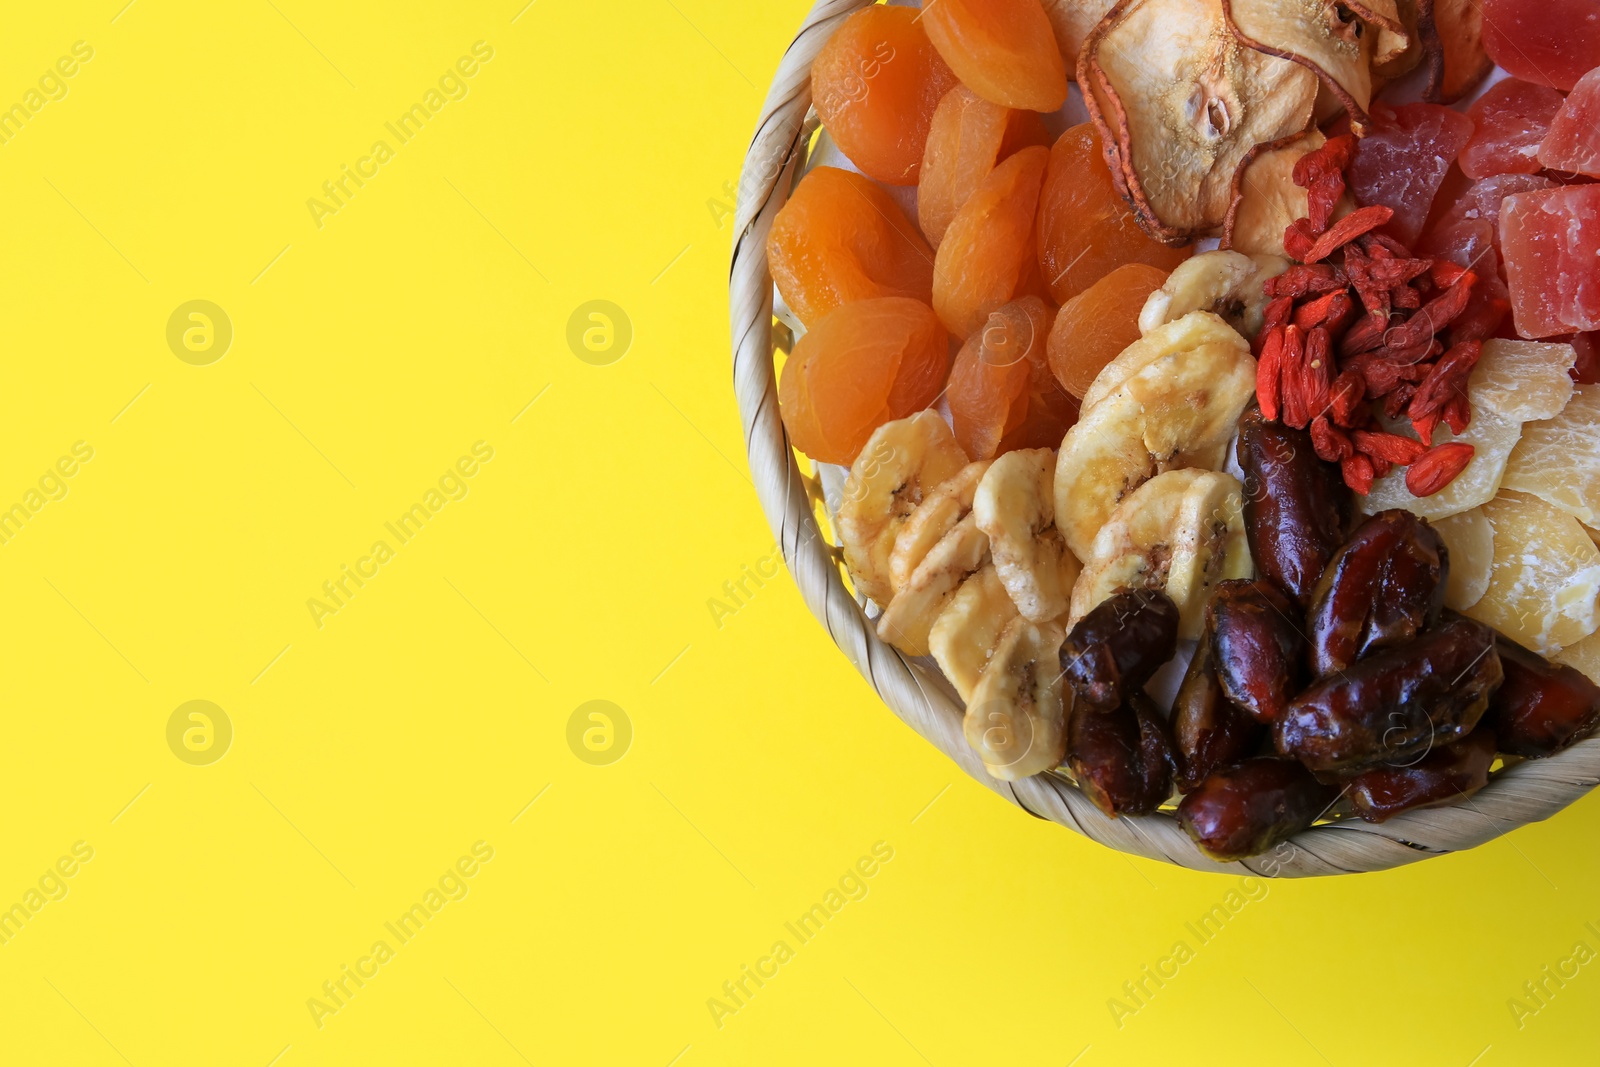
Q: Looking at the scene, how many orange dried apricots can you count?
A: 9